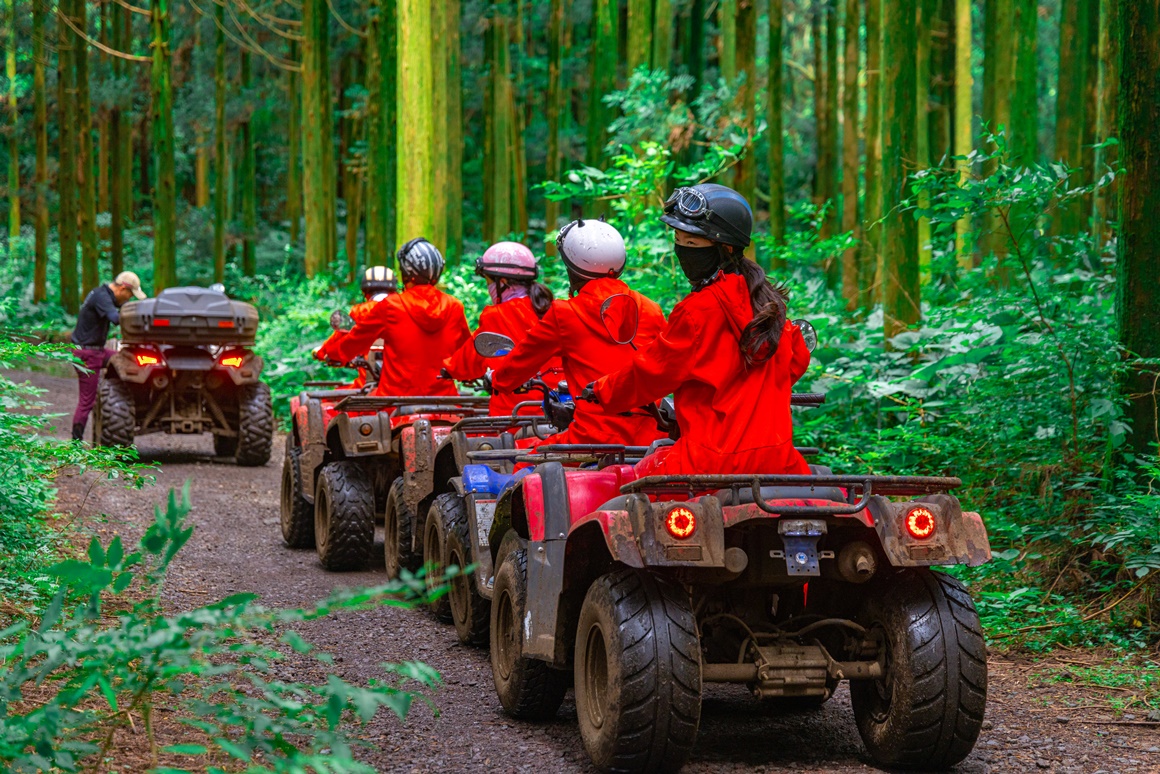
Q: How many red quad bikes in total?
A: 4